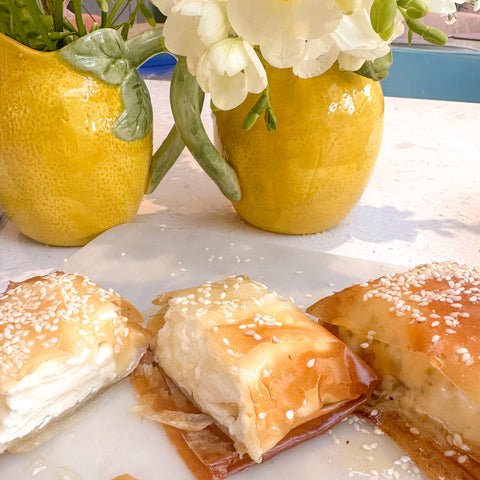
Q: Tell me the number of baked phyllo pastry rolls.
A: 3